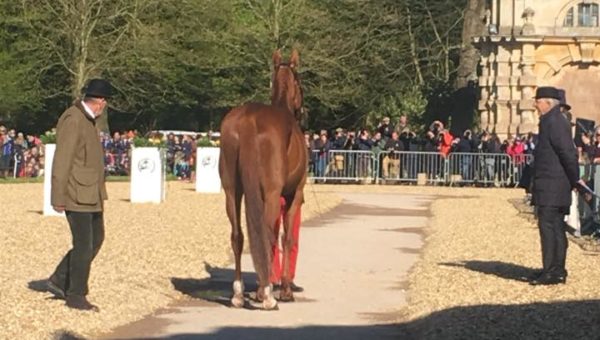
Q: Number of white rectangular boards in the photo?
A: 3